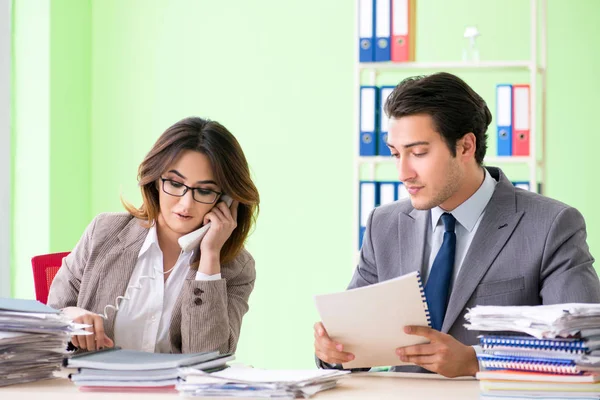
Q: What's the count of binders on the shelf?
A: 11